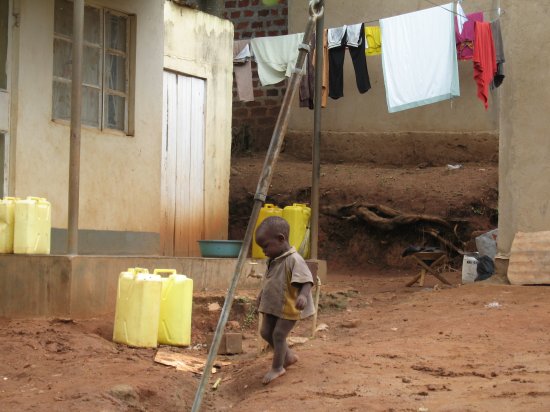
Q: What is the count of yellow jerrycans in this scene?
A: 6